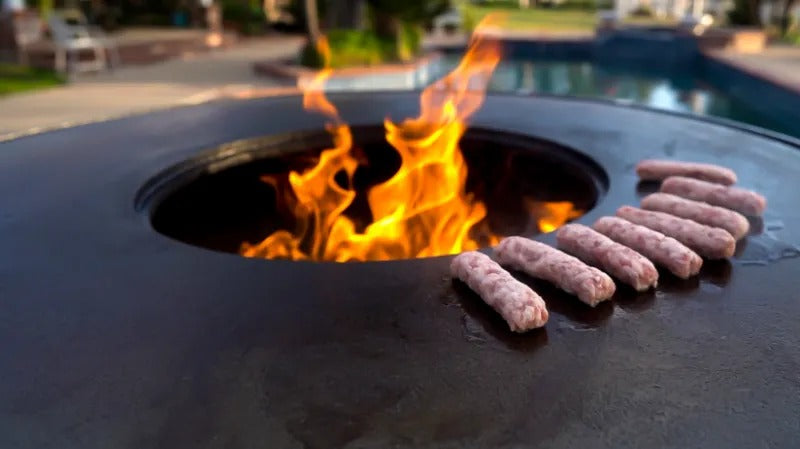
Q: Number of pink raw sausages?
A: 8